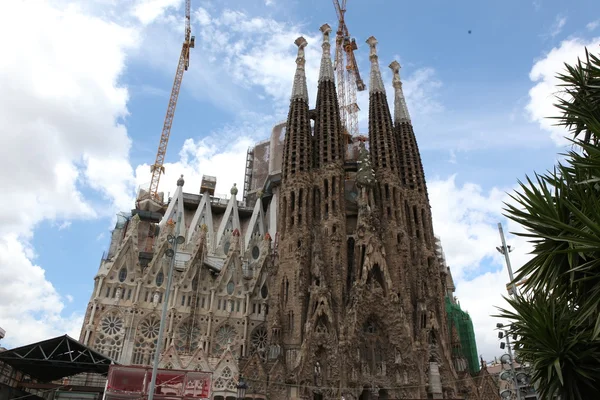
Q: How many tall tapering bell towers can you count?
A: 4